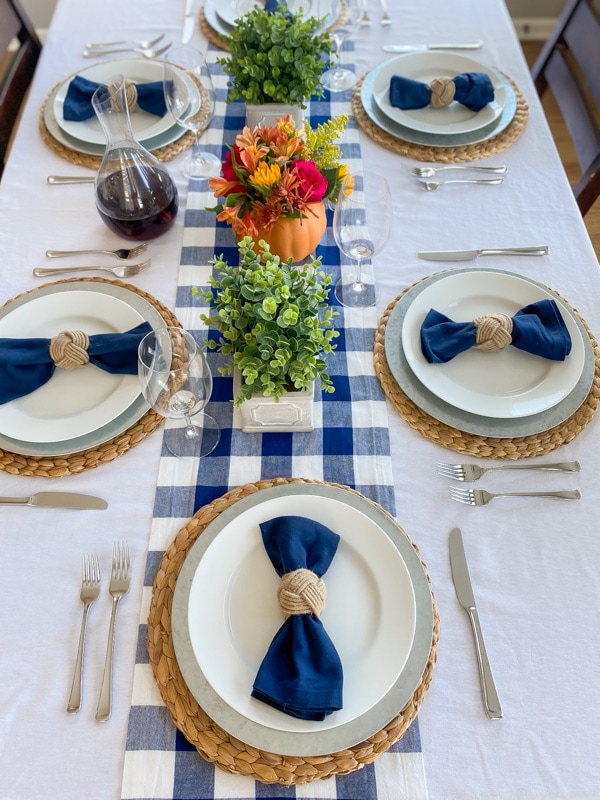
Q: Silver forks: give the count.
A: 12